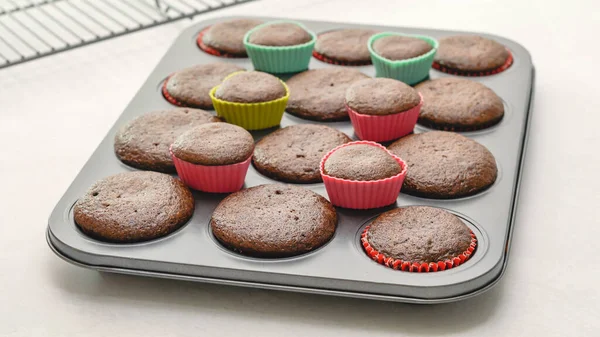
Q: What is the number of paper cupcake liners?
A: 5